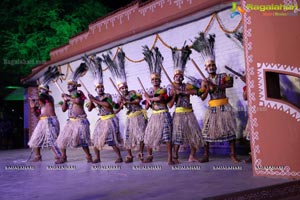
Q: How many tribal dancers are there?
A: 7